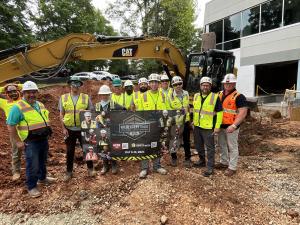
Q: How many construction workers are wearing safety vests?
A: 12